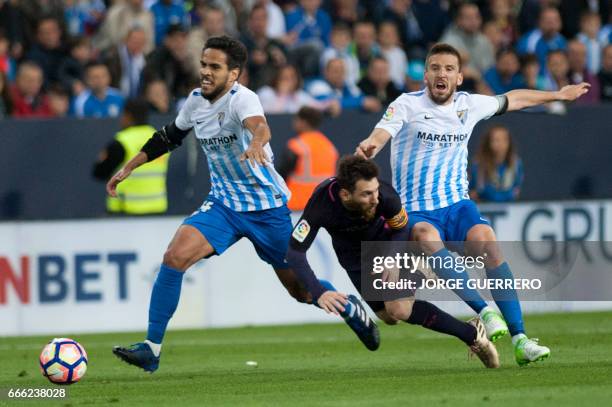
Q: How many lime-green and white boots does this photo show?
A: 2